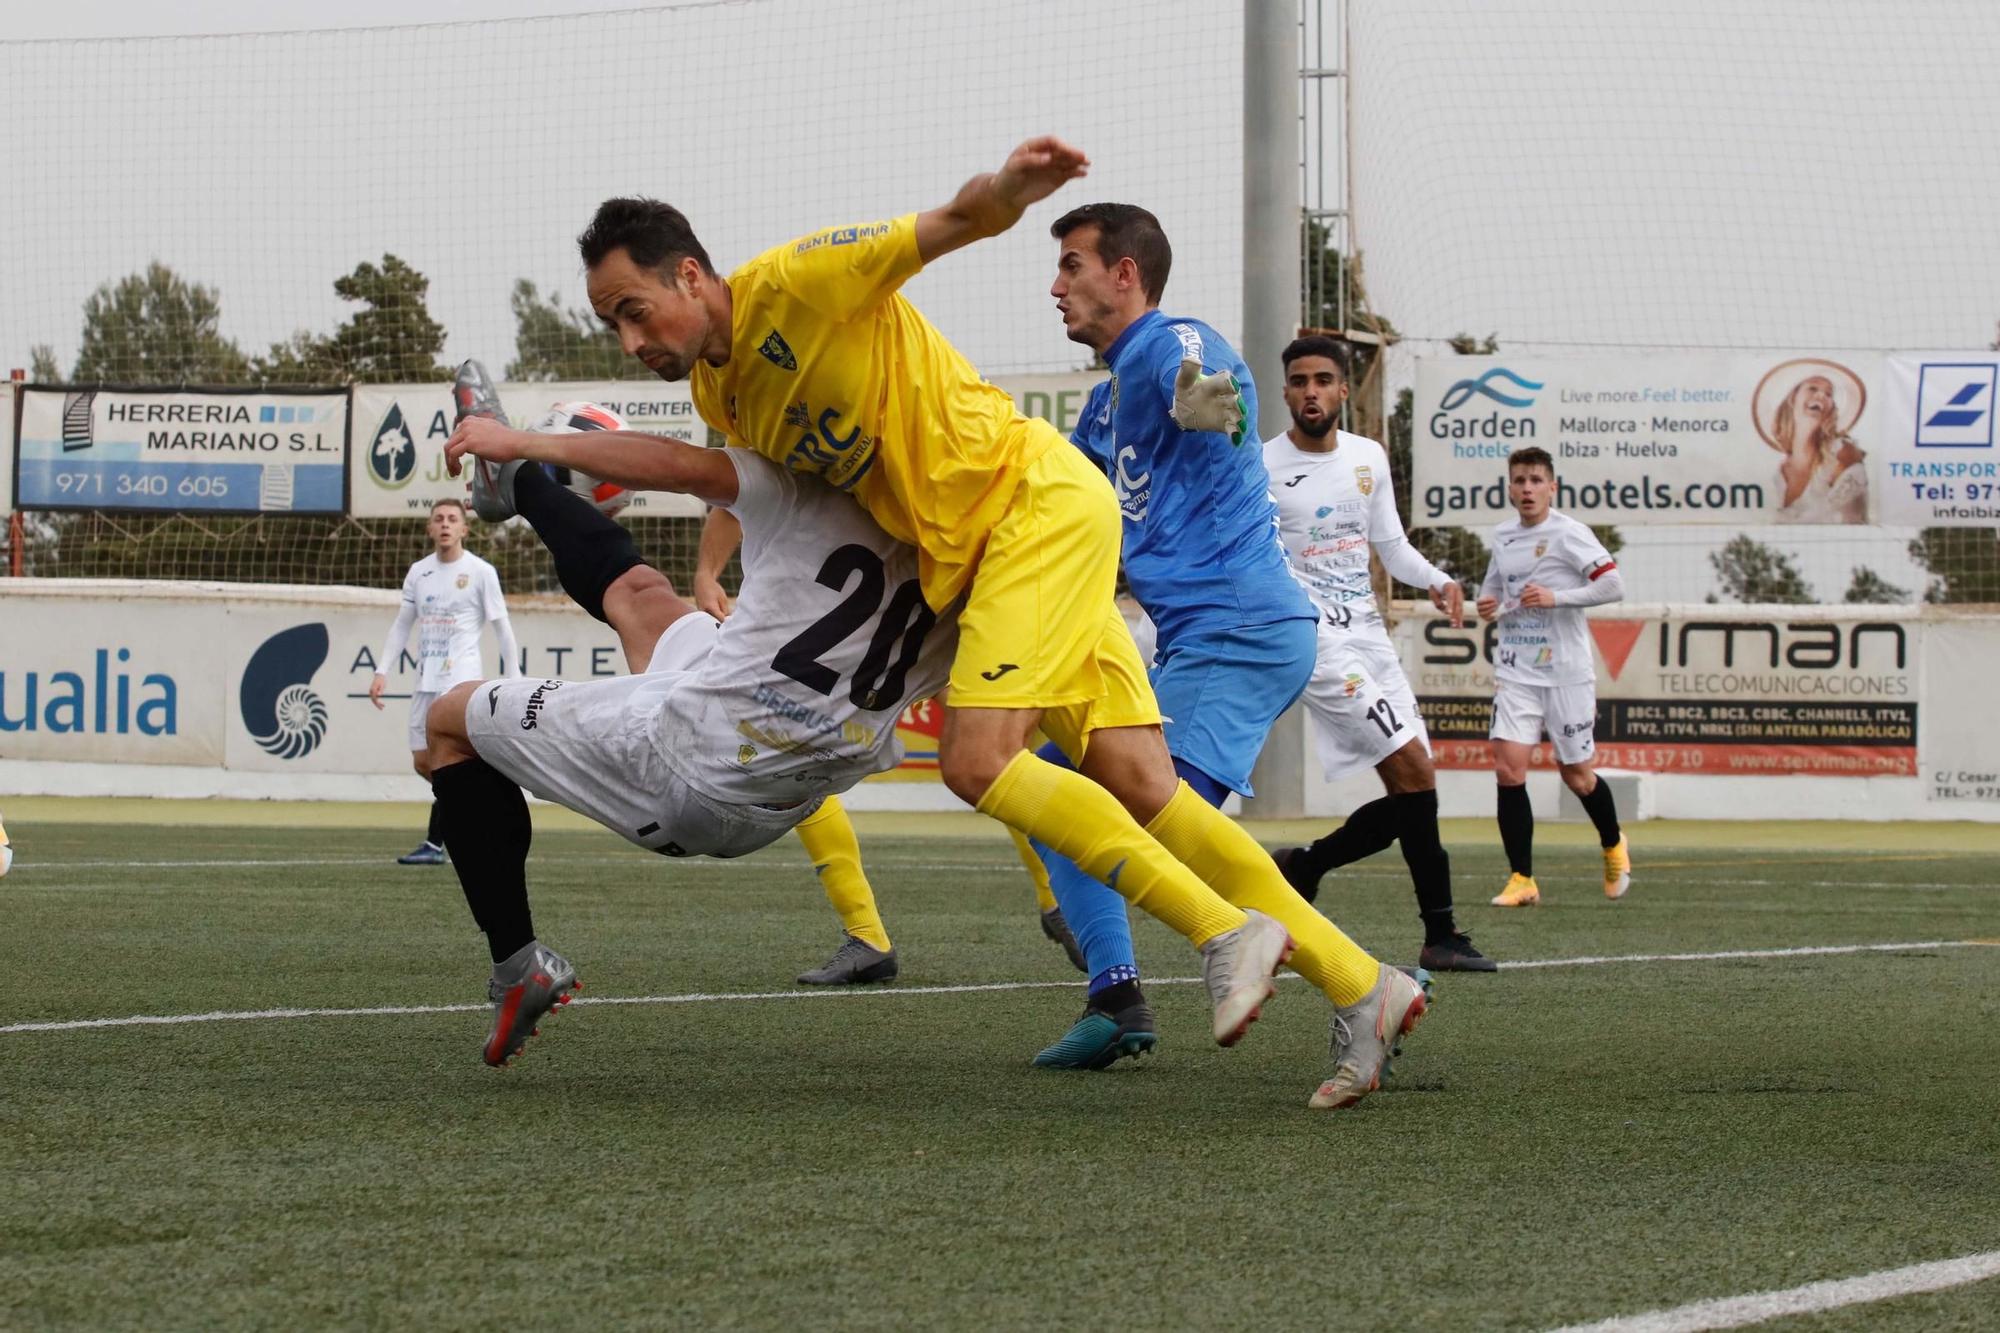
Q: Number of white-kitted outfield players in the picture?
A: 4